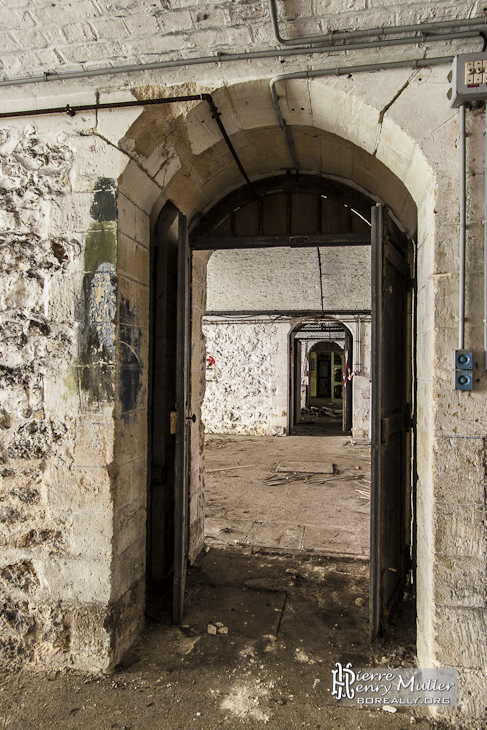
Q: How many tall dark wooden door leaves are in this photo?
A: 2